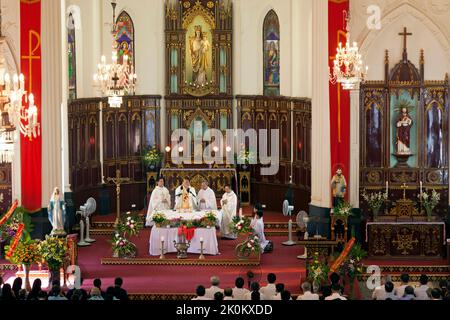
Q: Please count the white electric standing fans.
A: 4